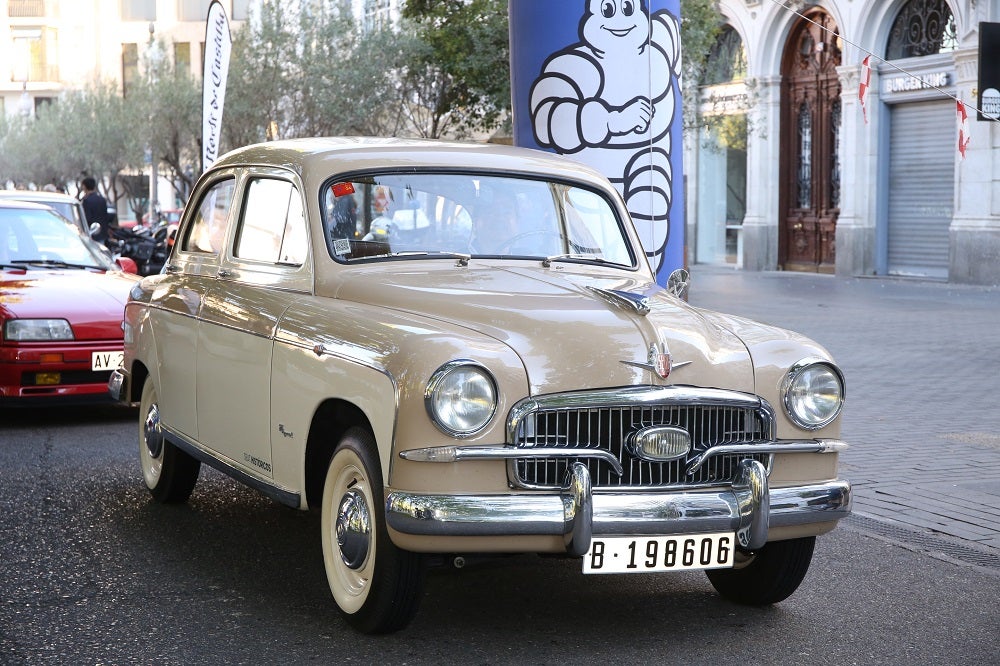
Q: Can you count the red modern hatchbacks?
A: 1